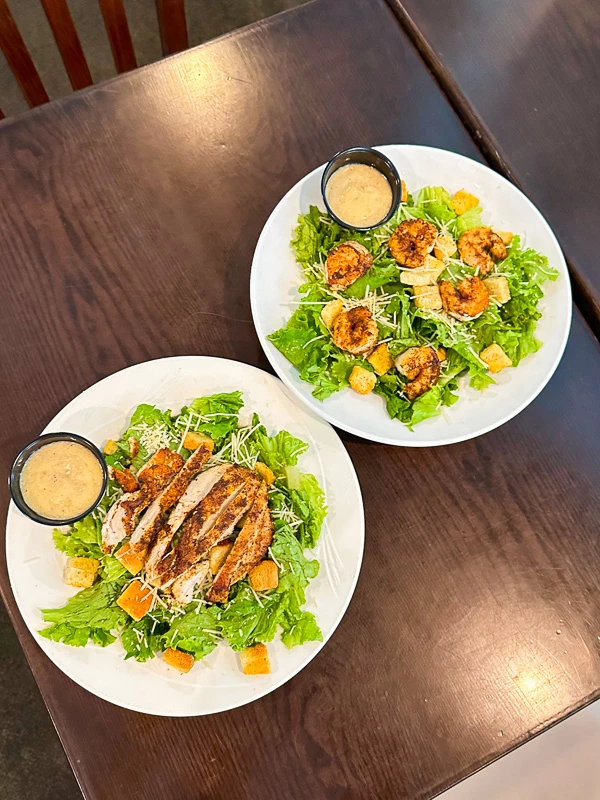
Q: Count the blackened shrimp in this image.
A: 6